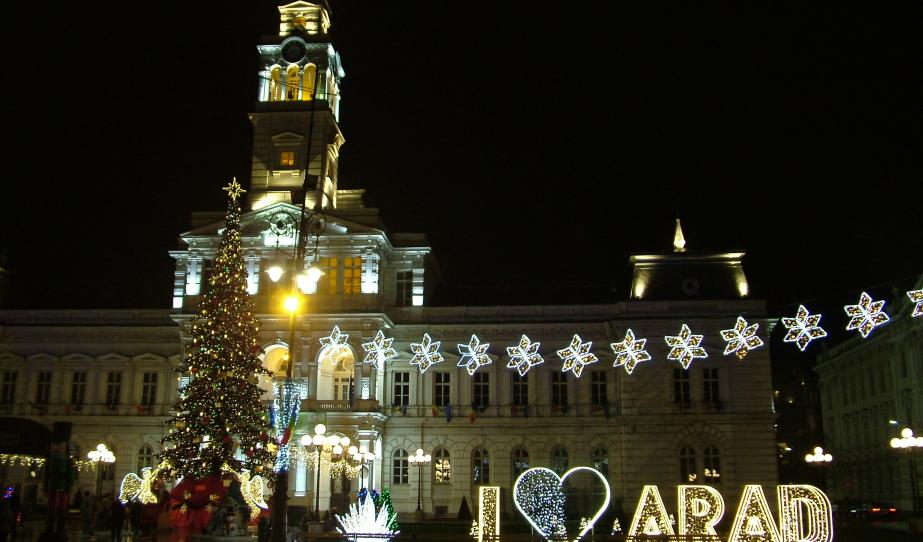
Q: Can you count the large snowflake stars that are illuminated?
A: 12